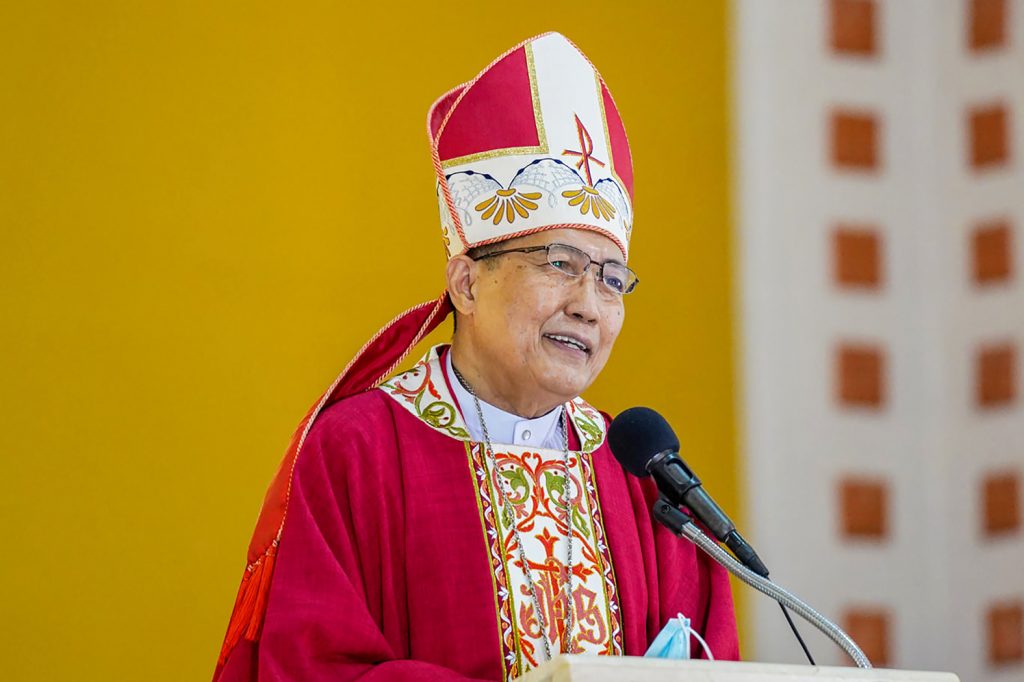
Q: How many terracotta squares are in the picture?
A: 12